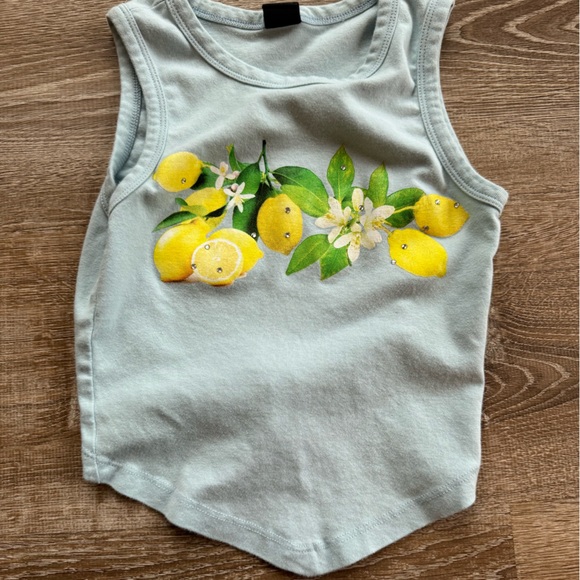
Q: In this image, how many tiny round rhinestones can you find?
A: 14